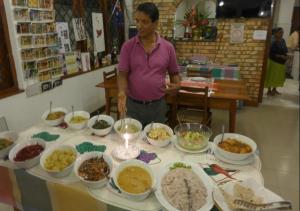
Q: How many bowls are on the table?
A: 12